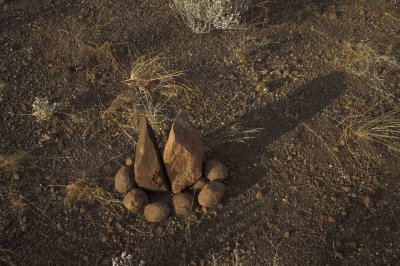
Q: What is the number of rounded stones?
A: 7